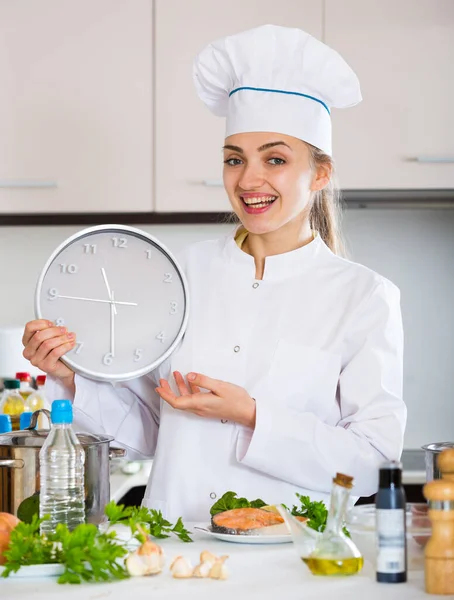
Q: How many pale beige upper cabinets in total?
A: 3